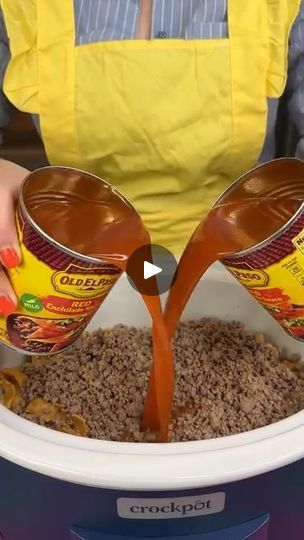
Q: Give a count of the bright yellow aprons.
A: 1